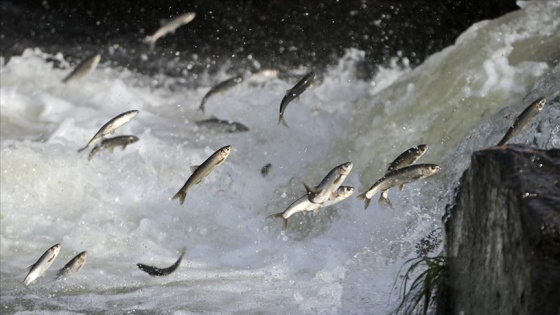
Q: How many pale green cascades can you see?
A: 1